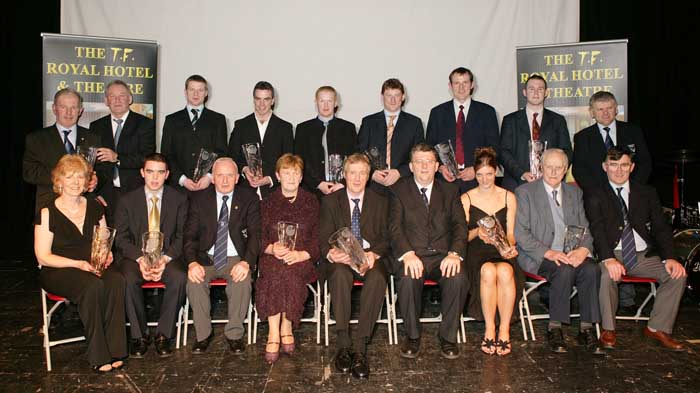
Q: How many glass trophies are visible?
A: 13